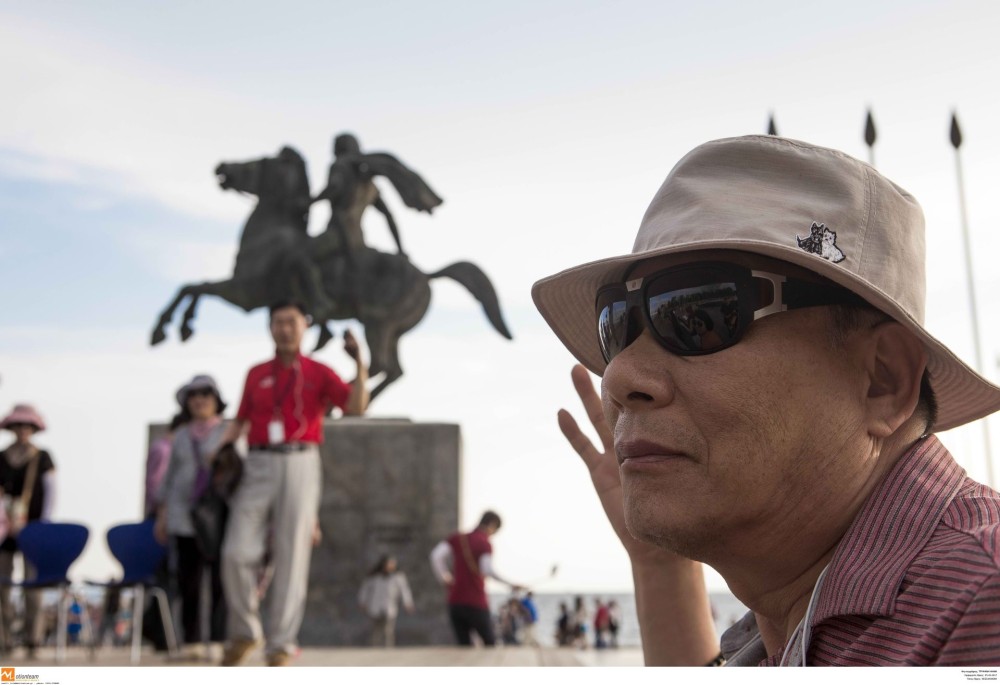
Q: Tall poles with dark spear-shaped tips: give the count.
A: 3